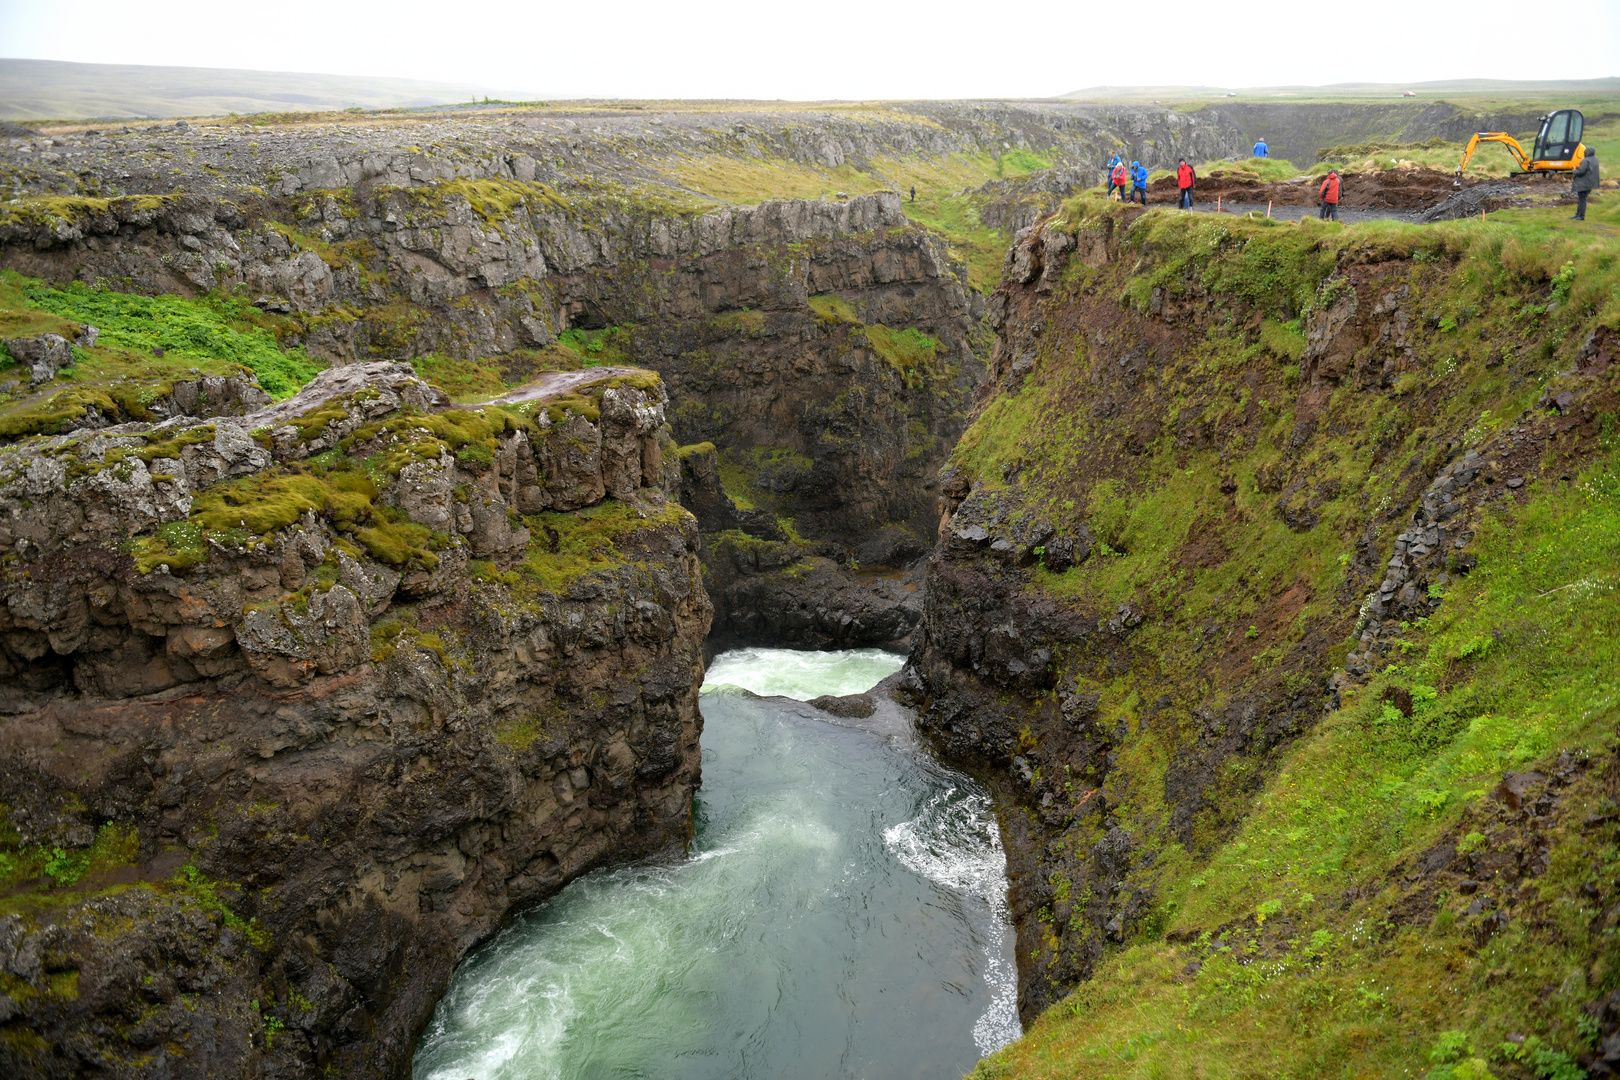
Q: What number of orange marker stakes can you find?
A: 4